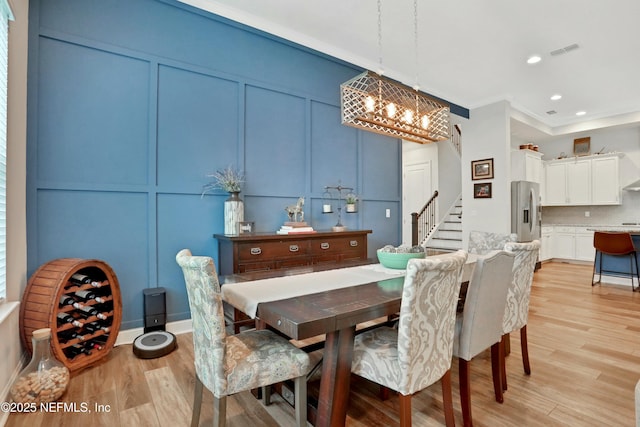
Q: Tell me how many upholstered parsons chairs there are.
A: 5